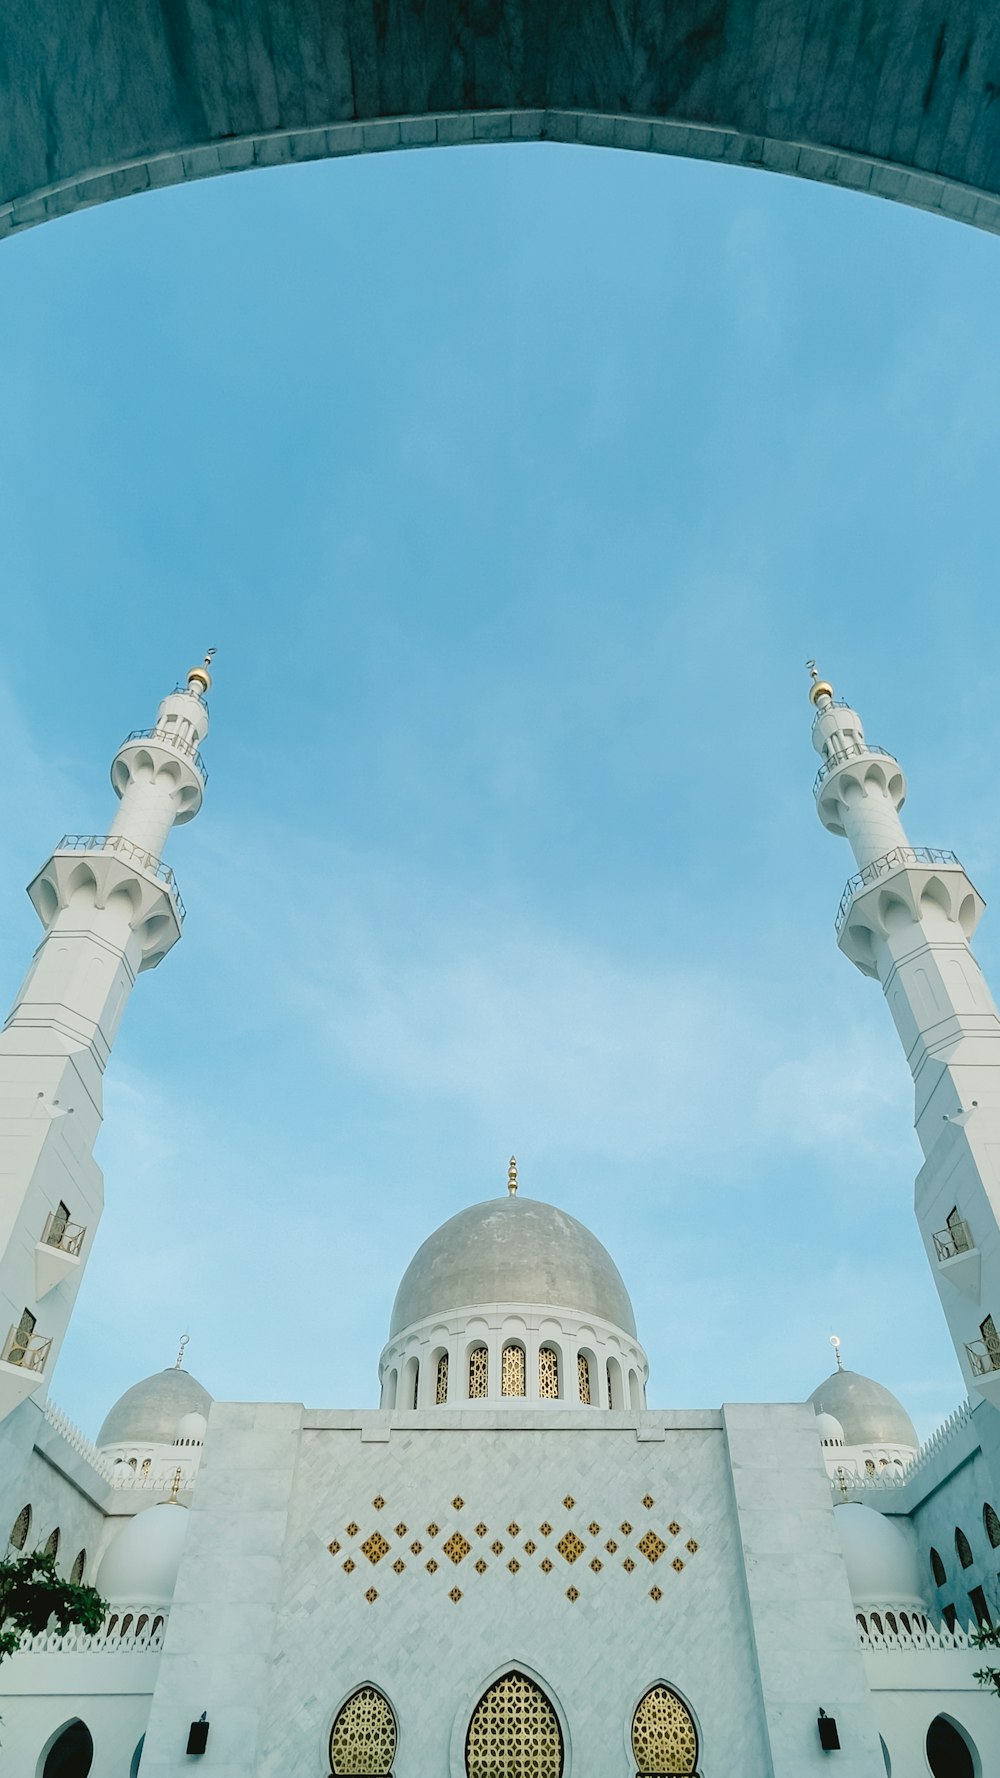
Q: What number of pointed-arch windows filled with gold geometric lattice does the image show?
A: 3